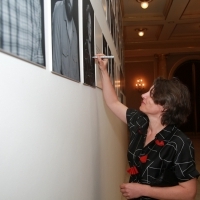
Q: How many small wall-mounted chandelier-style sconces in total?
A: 1